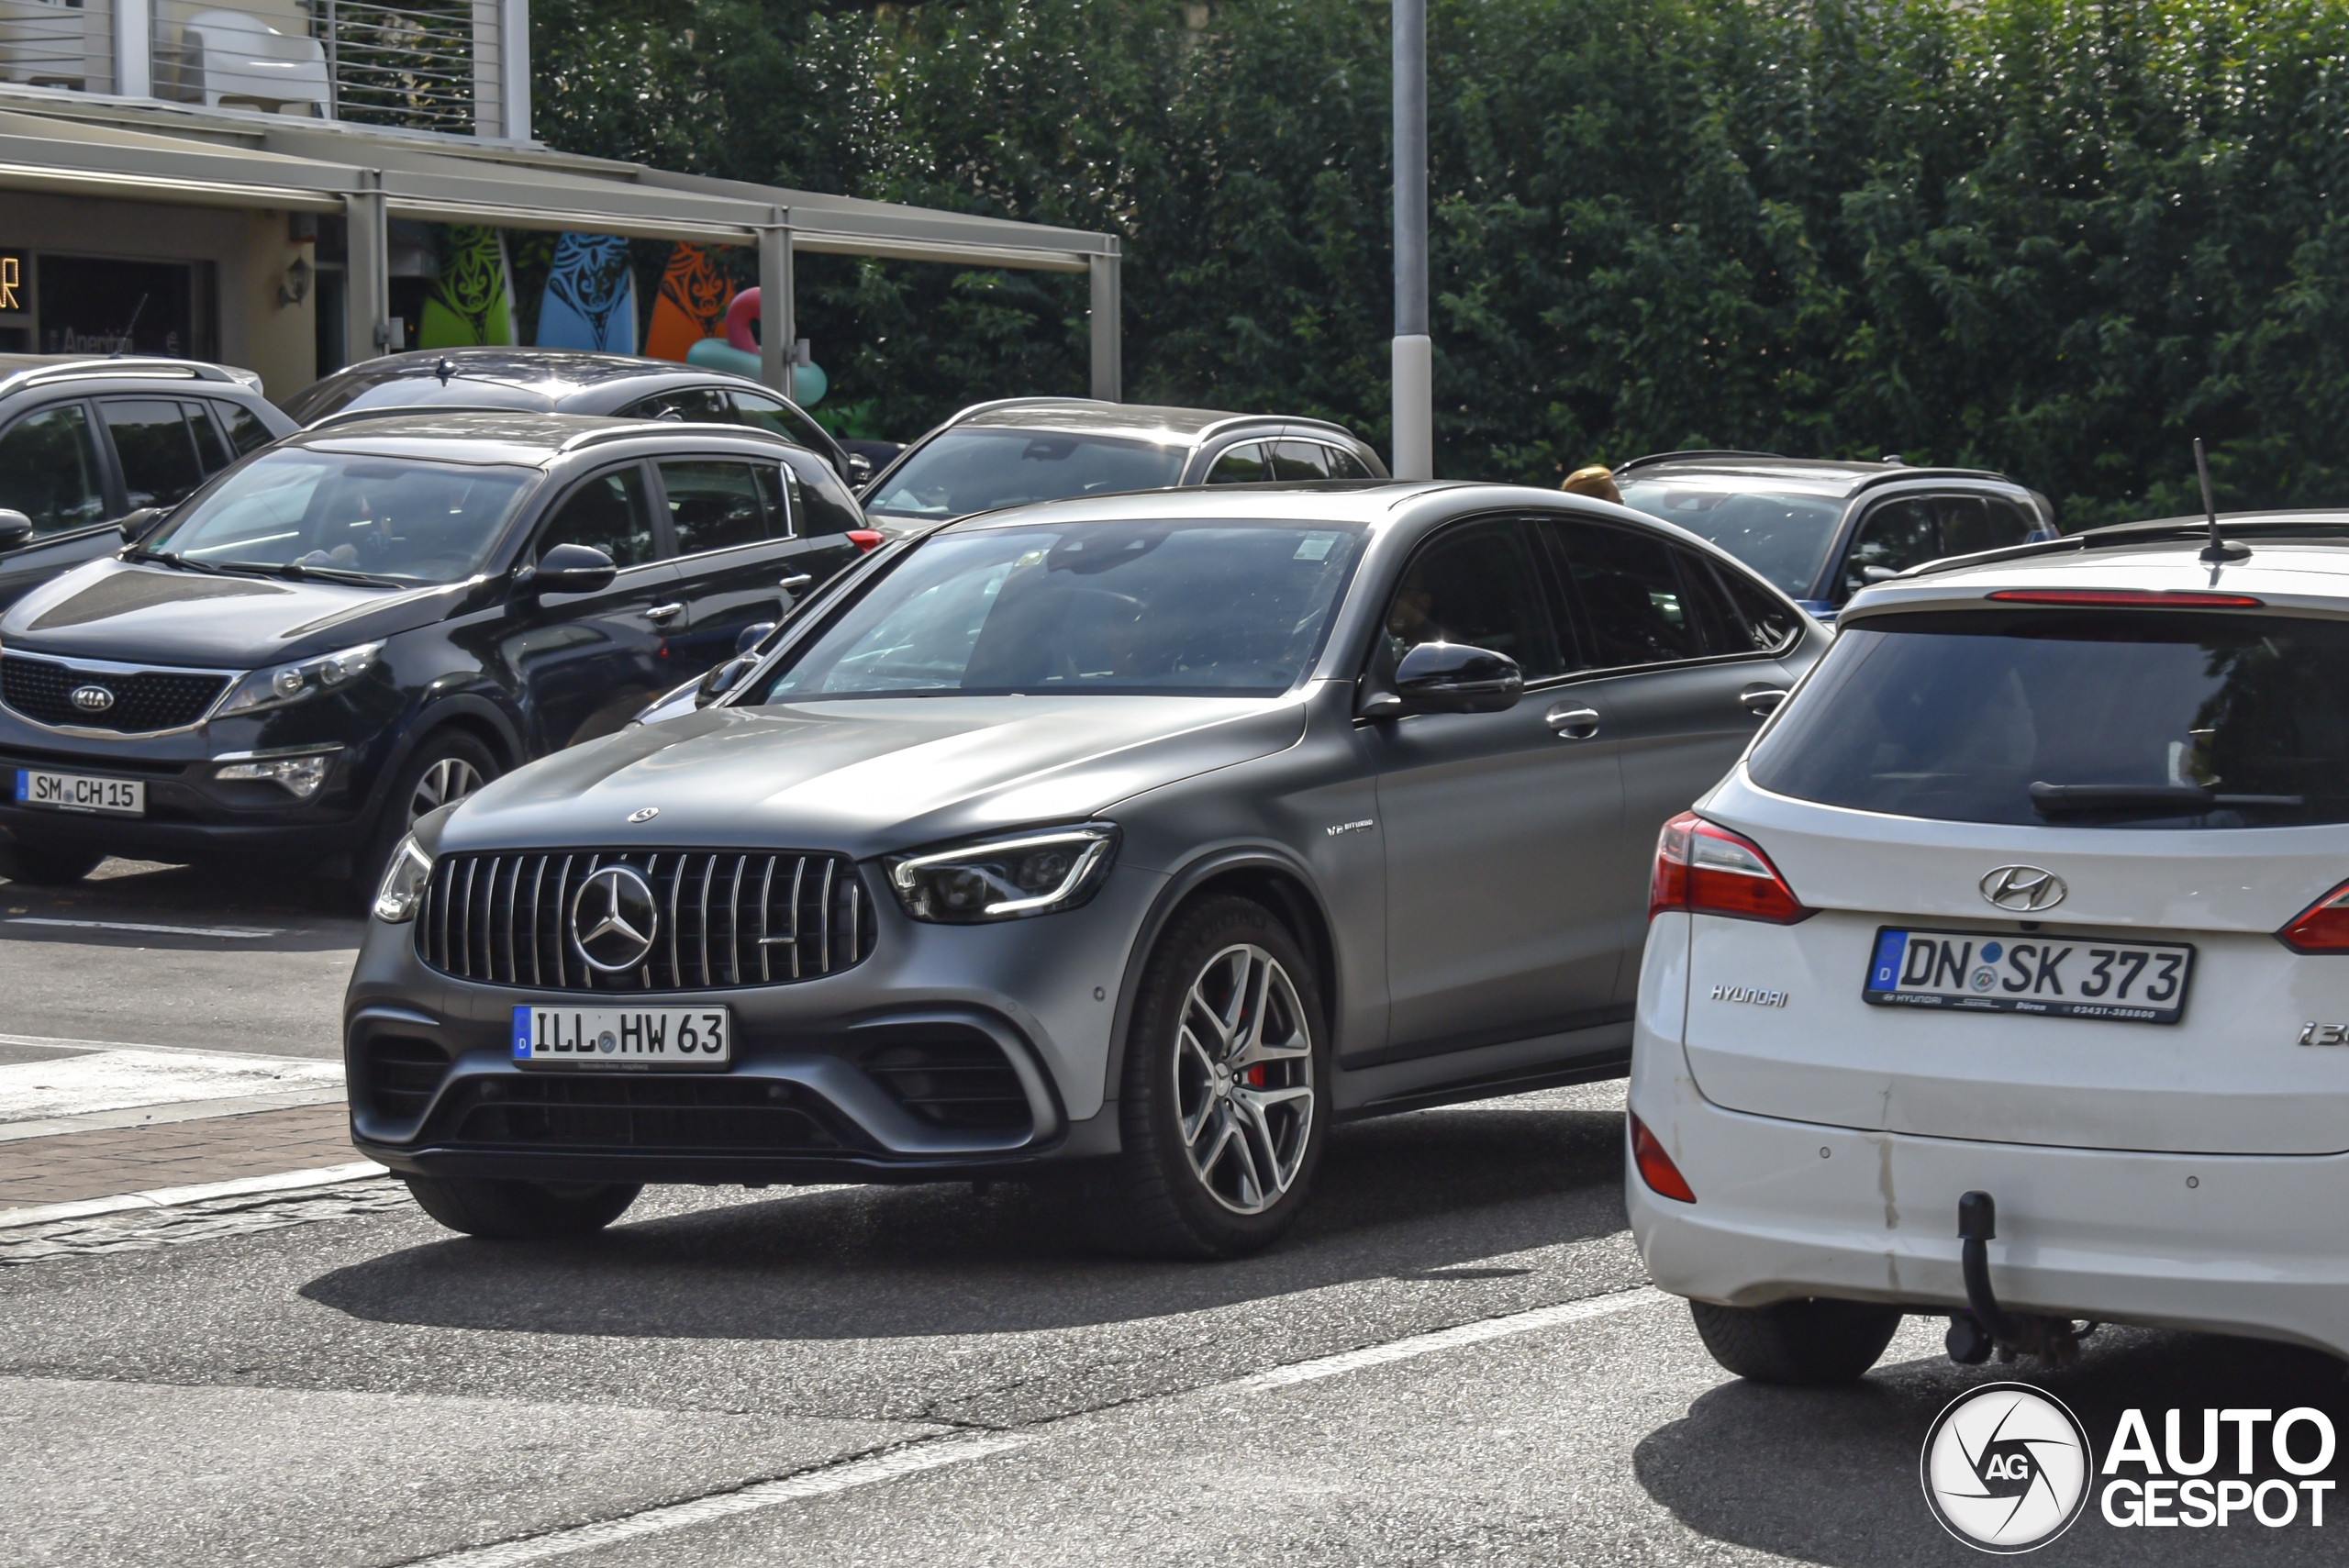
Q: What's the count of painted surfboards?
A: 3